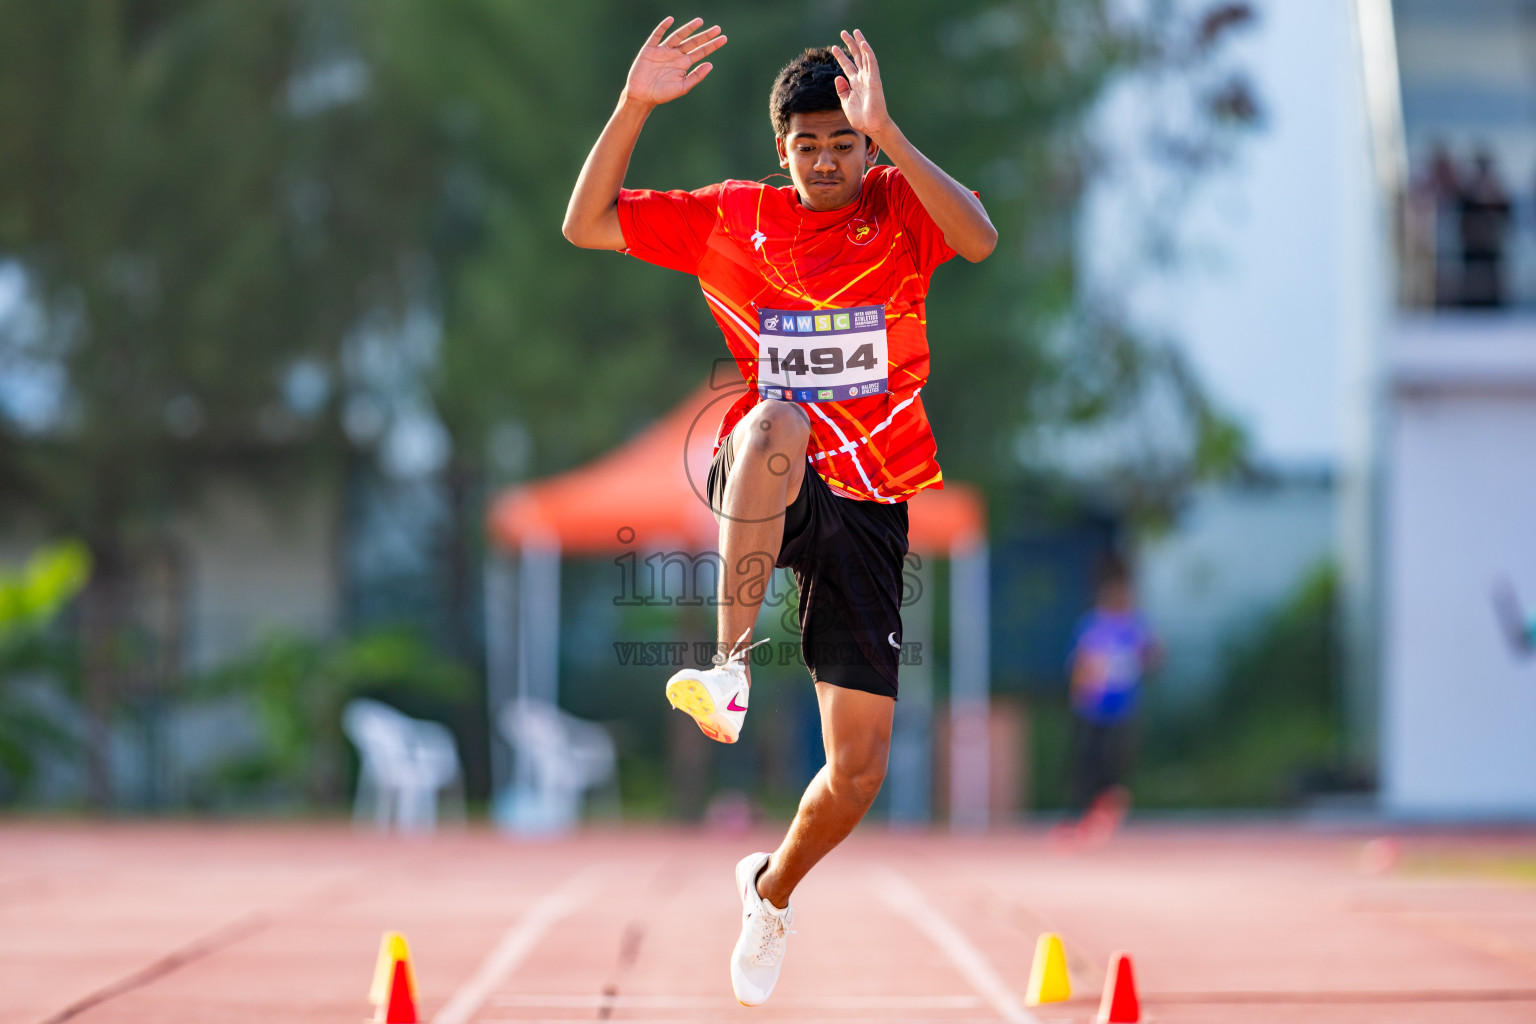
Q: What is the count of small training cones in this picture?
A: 4